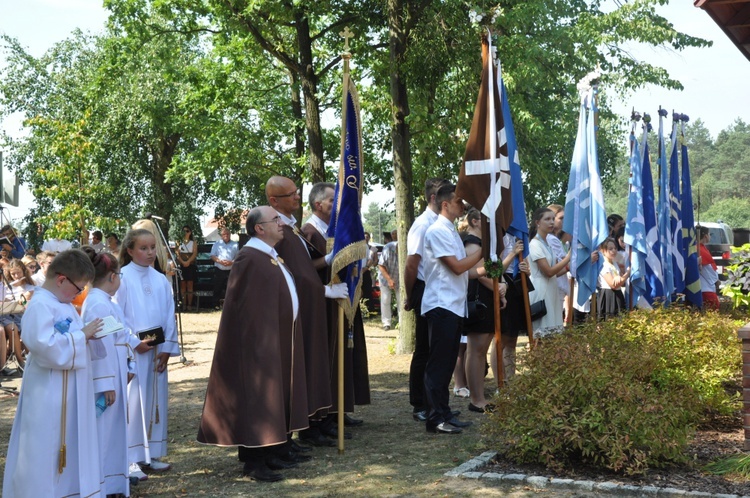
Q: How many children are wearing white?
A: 3